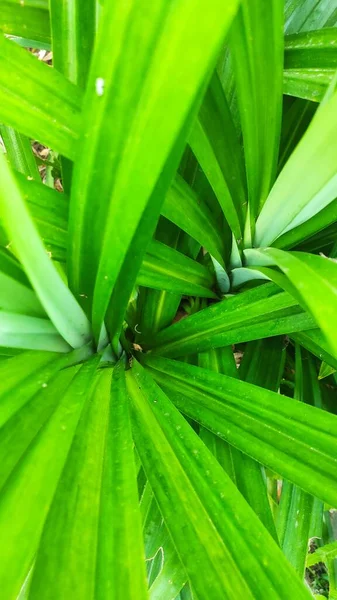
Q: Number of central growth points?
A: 2